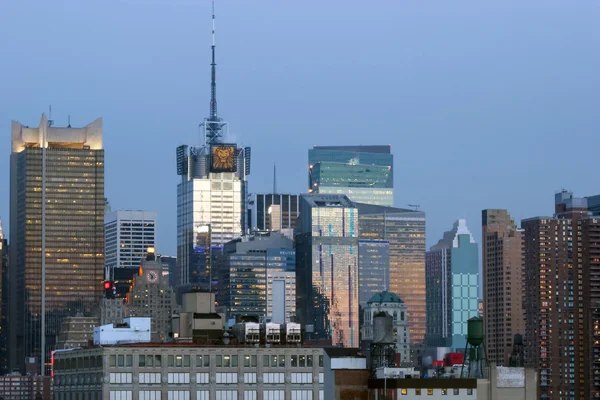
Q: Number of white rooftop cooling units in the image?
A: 3